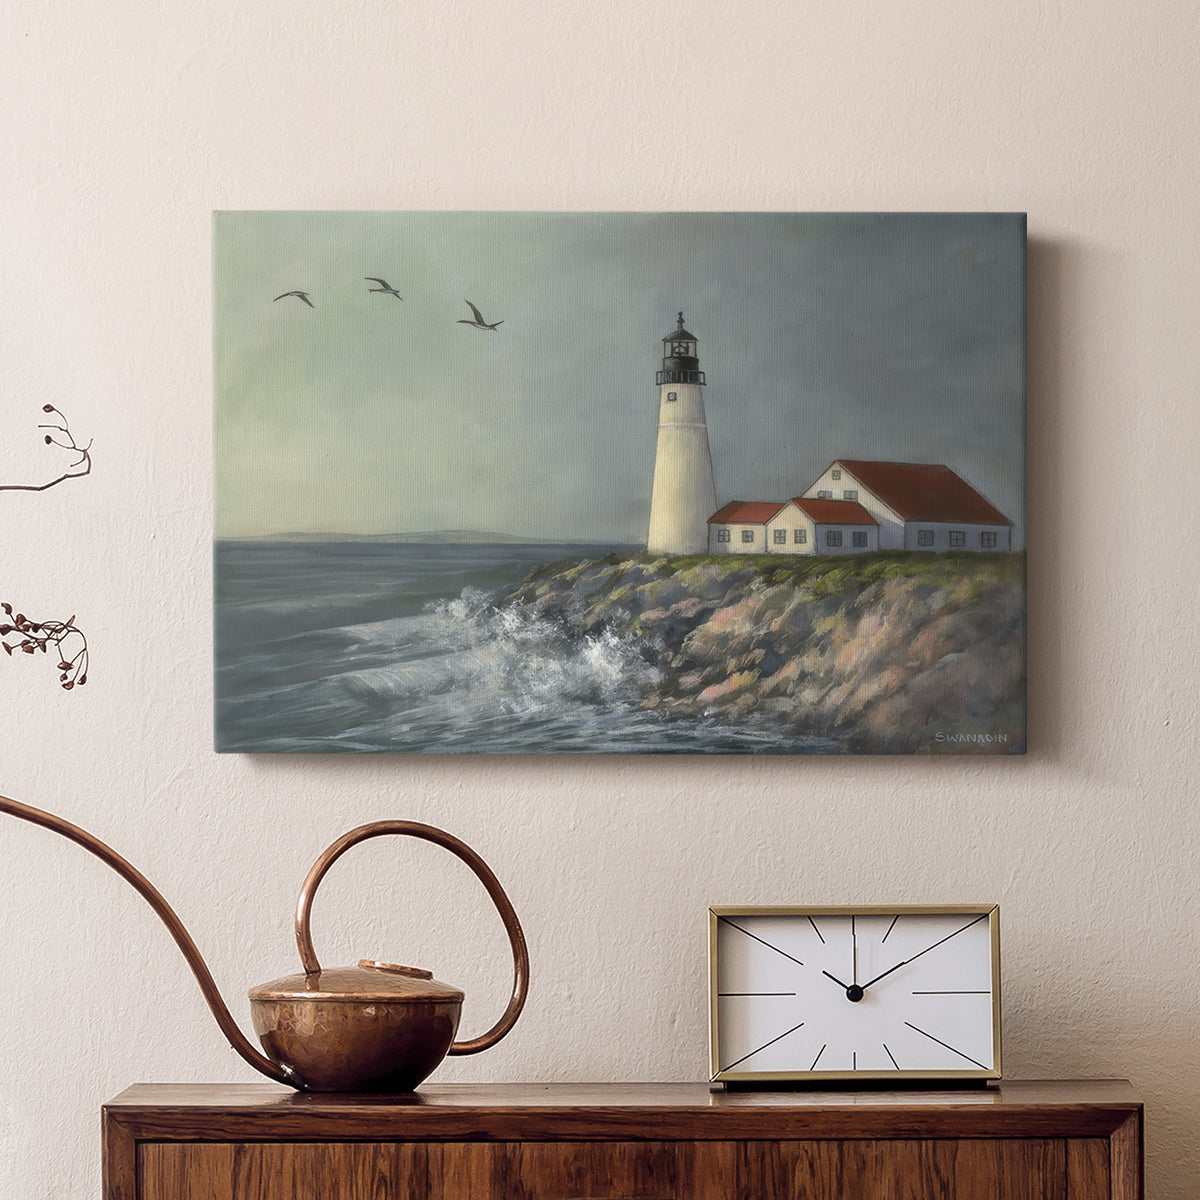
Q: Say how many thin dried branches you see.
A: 2